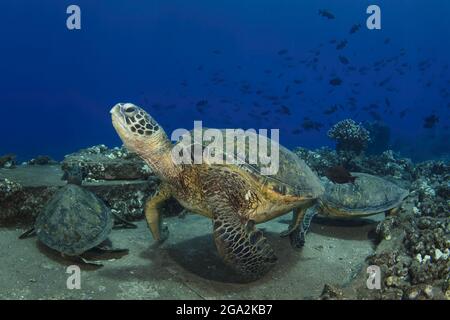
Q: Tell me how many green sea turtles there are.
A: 3